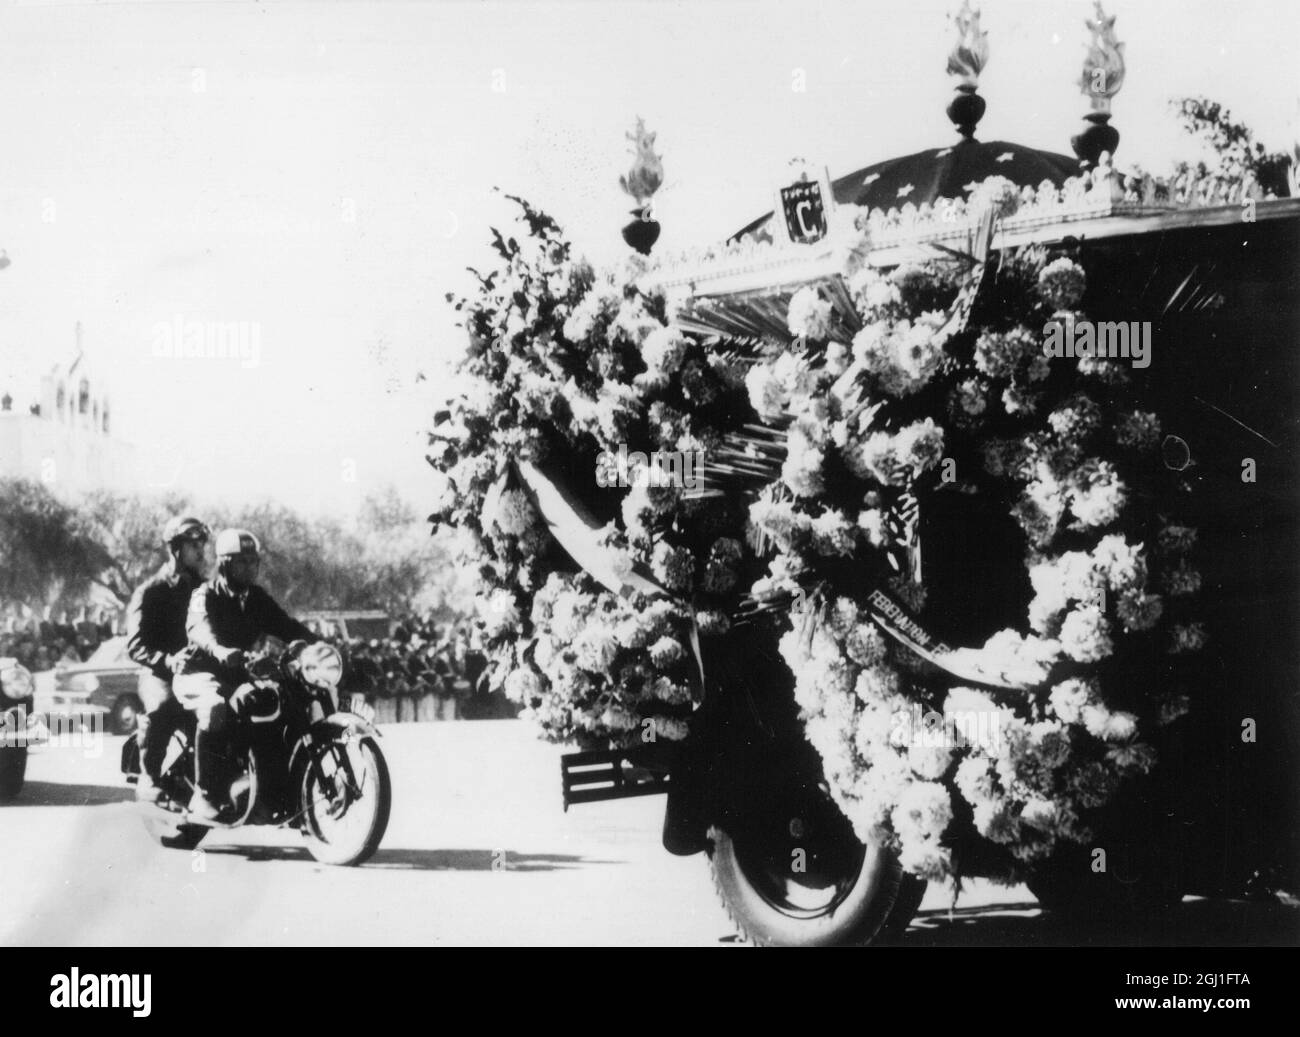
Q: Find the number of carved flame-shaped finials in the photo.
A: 3